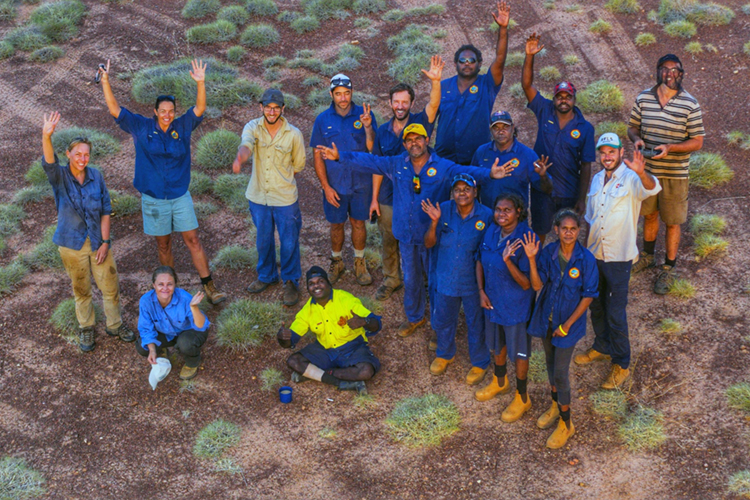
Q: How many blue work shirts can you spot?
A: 12